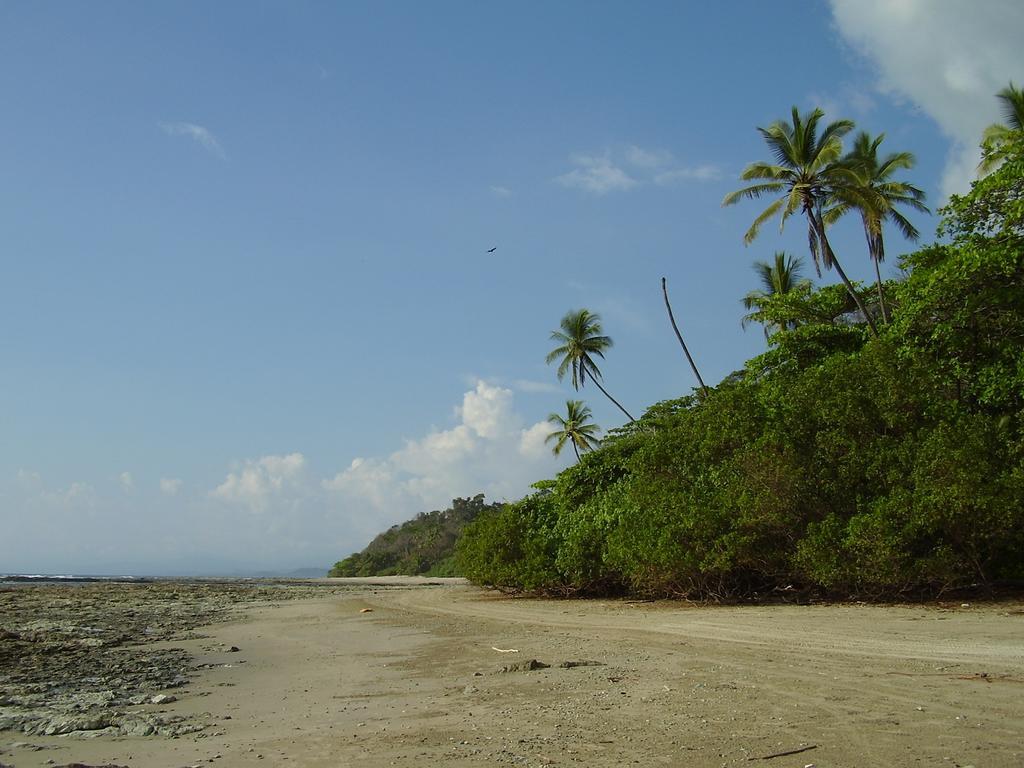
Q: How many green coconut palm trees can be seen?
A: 6